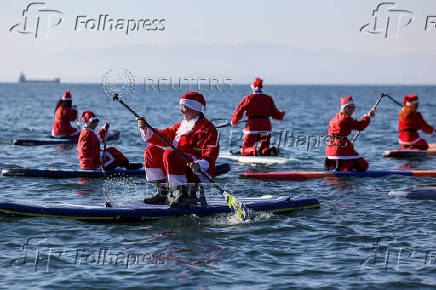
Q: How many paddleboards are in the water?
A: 7